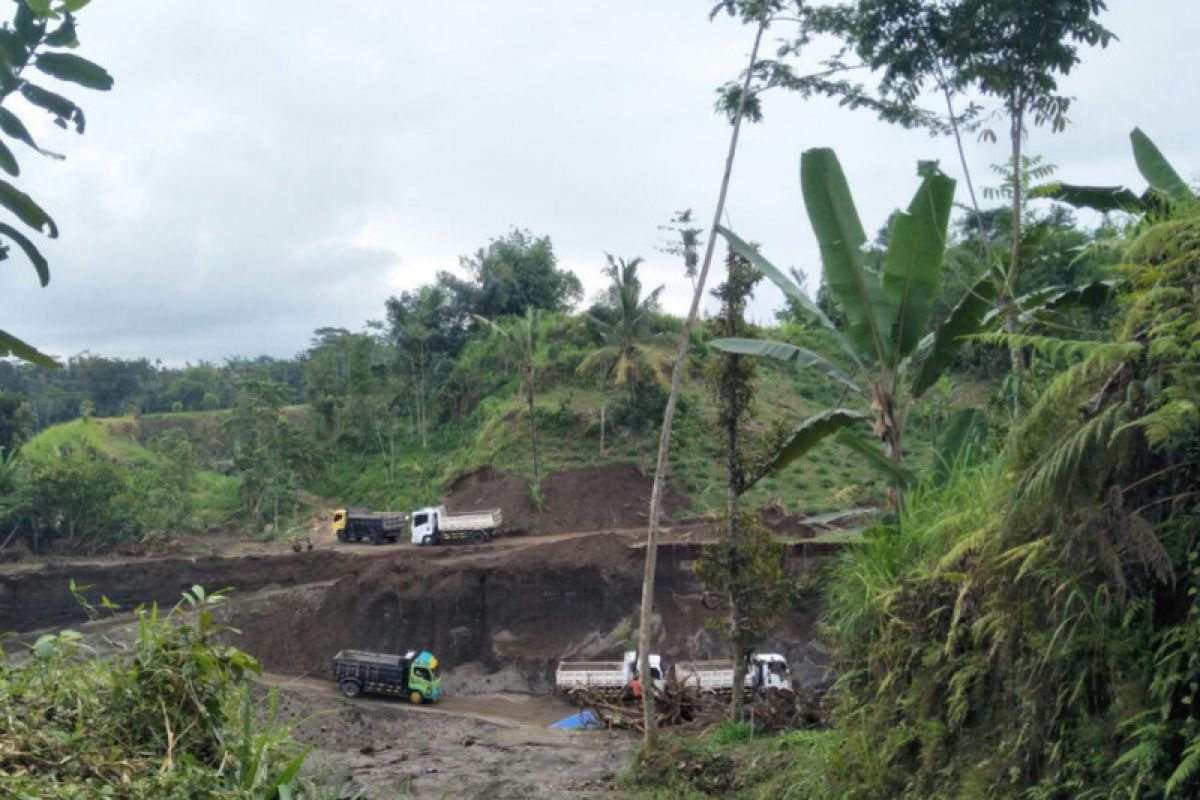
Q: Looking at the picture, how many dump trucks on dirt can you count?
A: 5